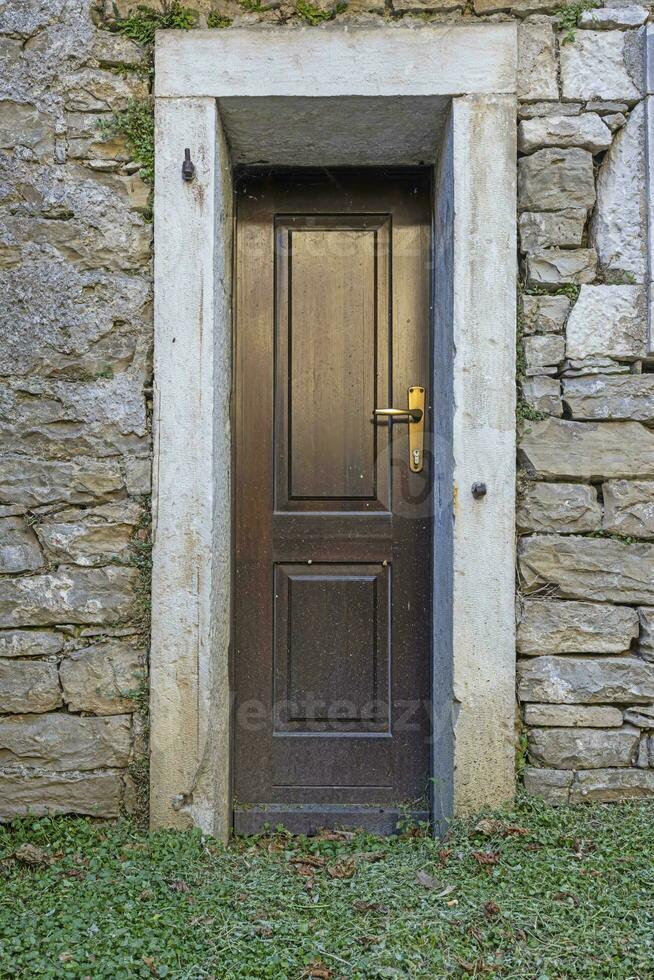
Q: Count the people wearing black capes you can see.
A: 0